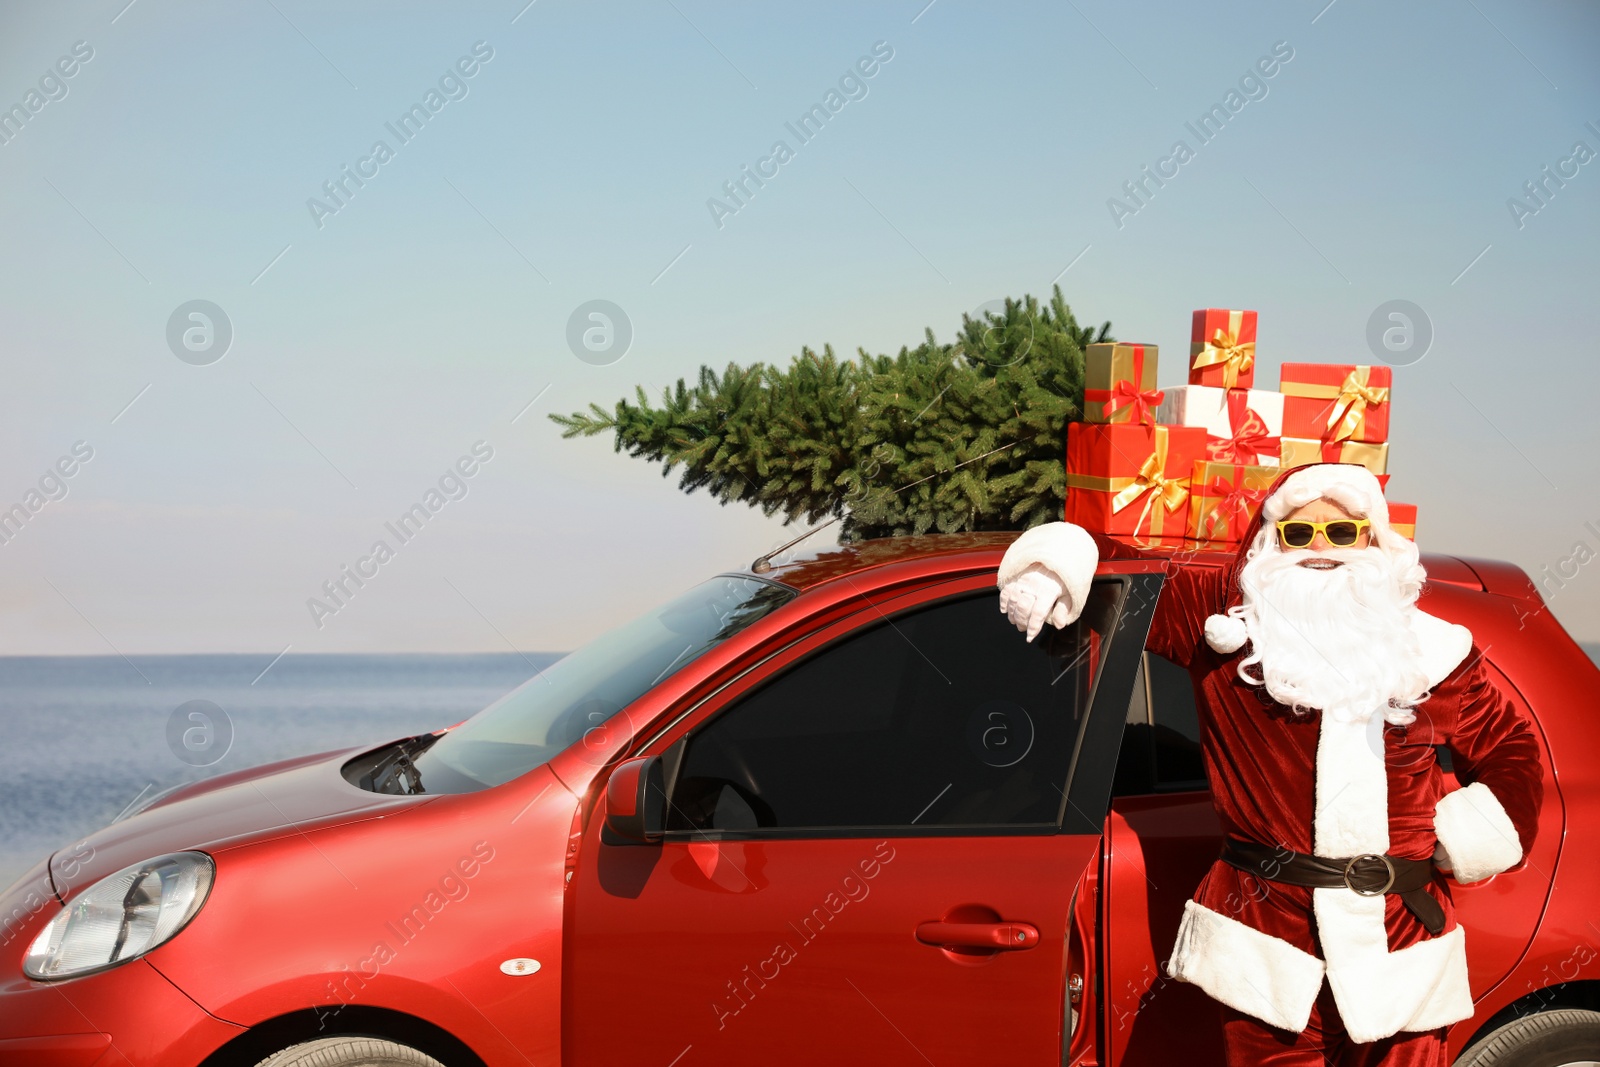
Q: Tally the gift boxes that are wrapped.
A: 8